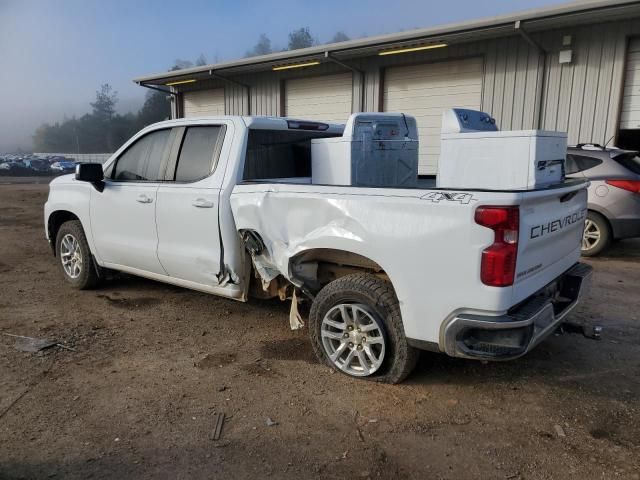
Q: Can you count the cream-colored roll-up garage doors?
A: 4